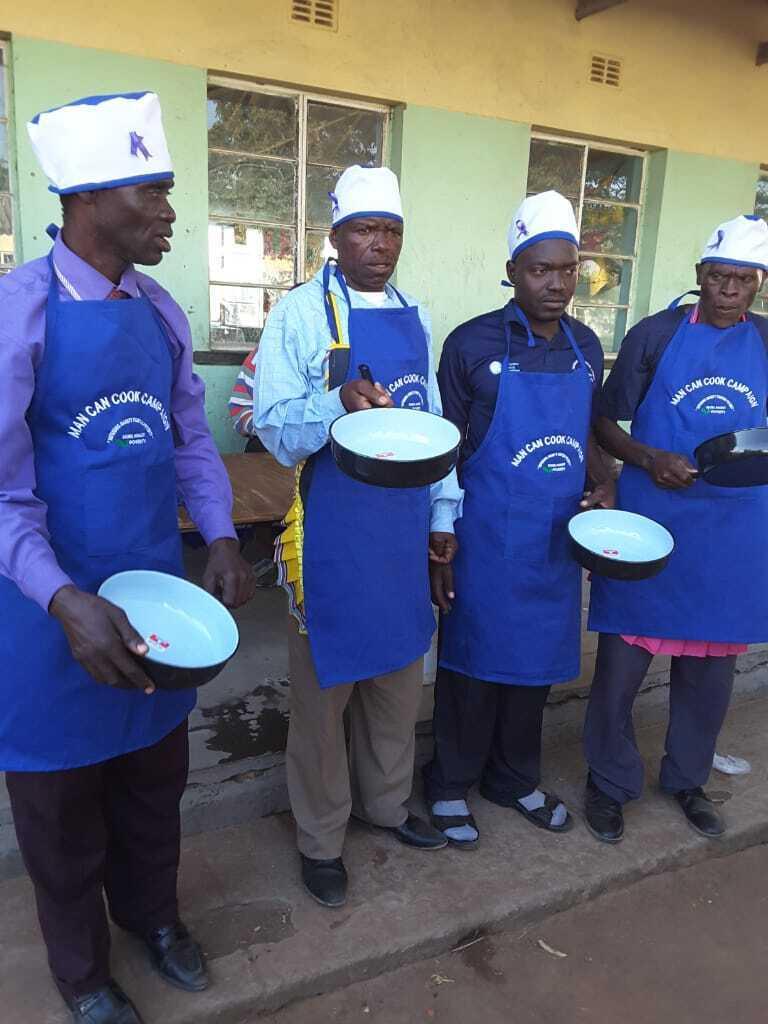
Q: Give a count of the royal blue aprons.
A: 4